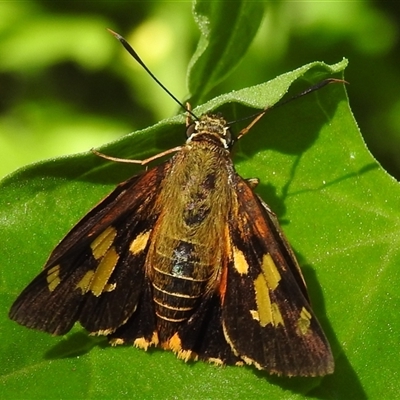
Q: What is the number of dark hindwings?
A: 2